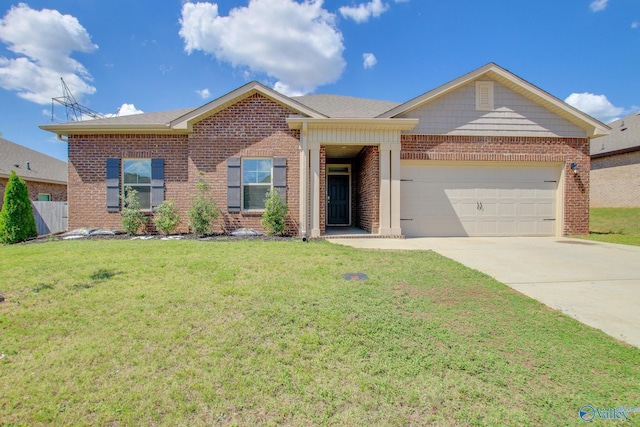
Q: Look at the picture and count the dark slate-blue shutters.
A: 4